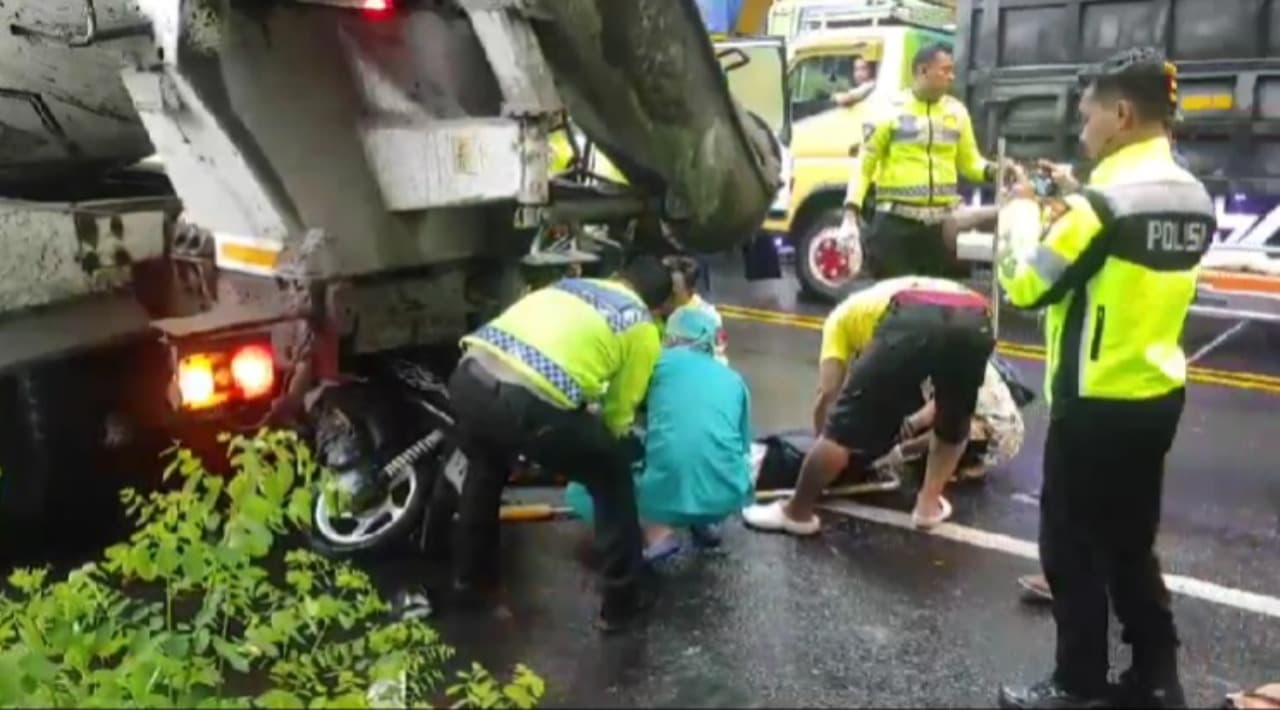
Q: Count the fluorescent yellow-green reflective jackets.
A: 3